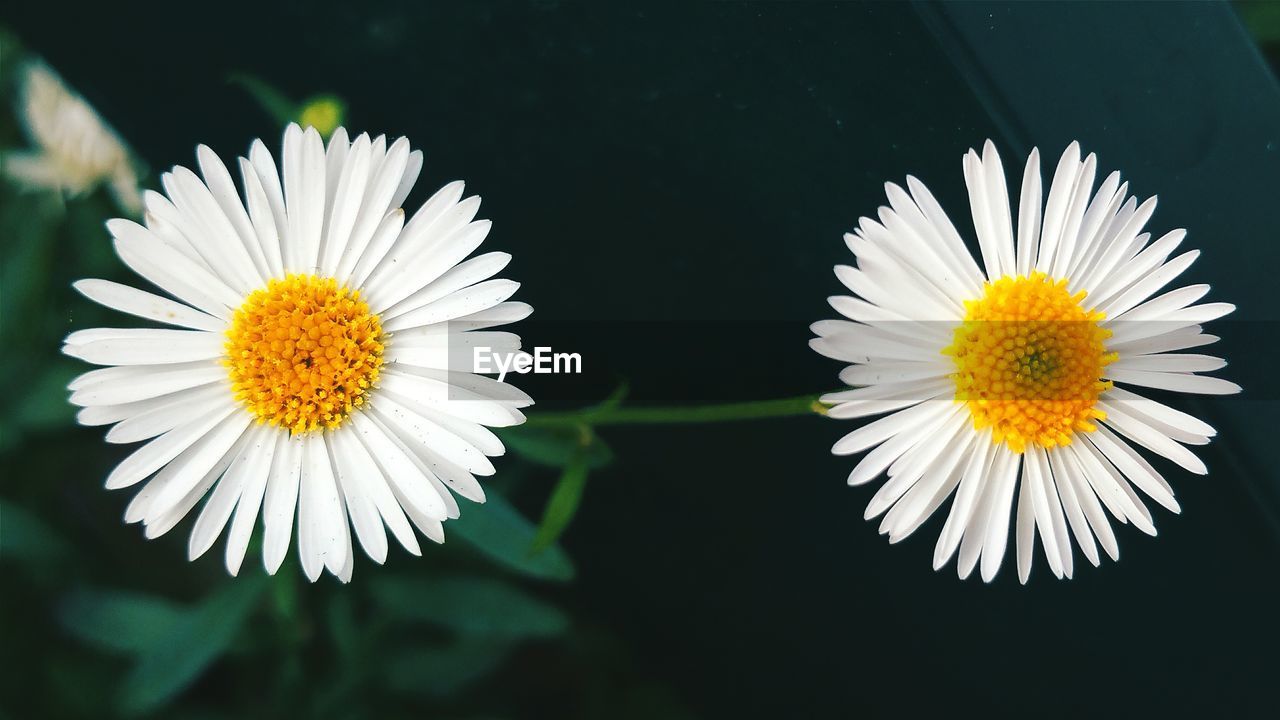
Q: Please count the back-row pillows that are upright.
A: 0